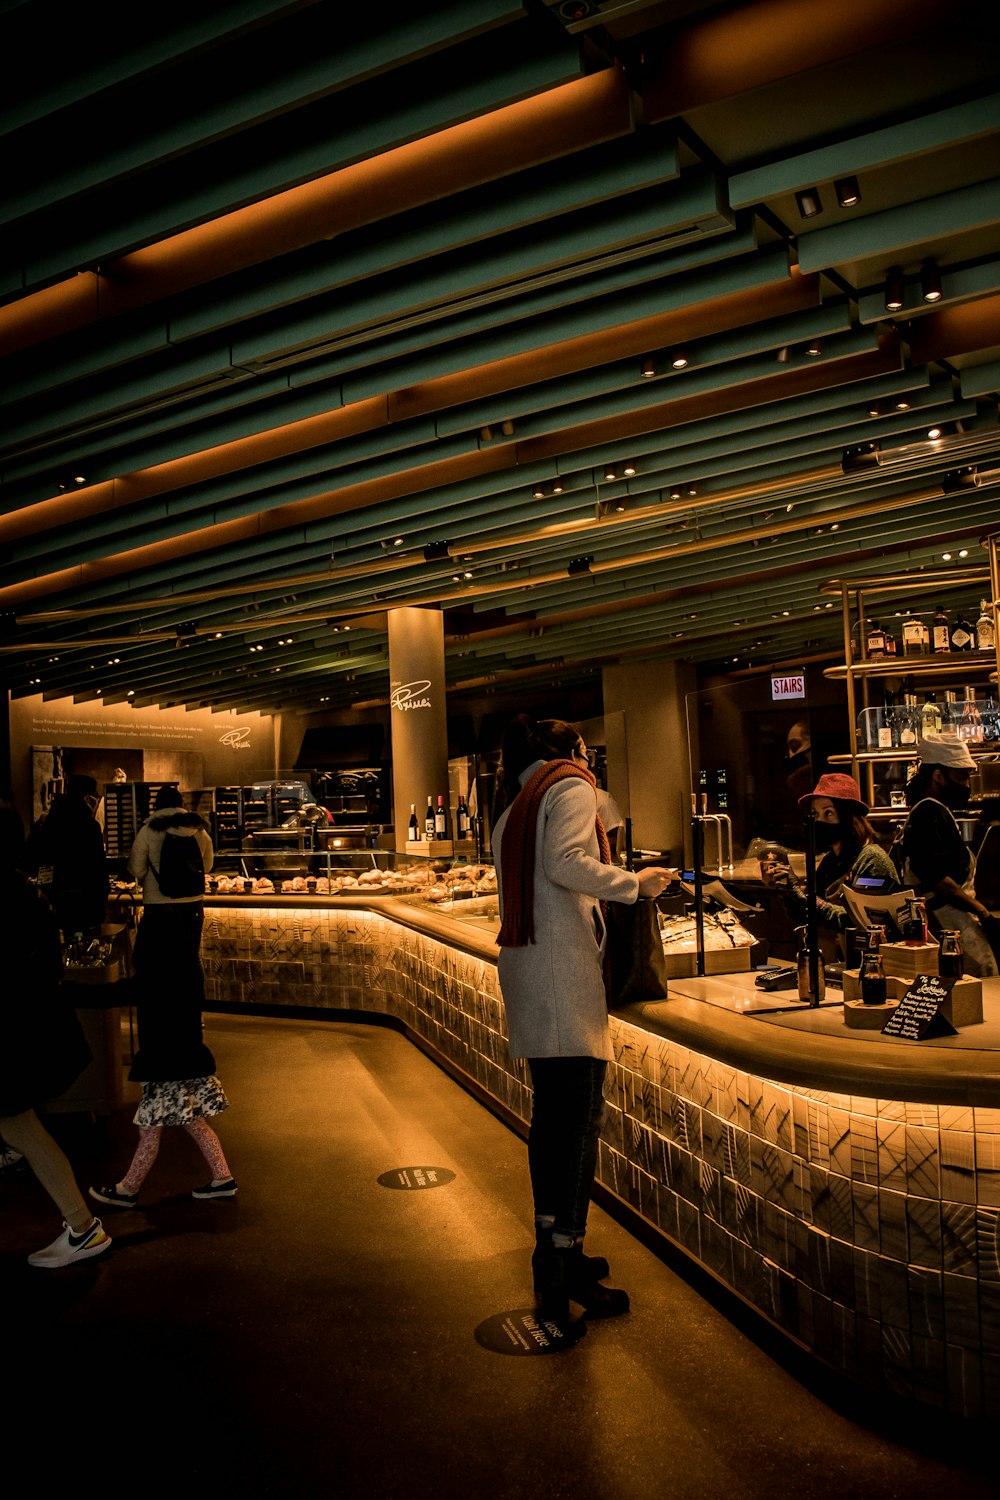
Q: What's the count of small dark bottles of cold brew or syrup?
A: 4